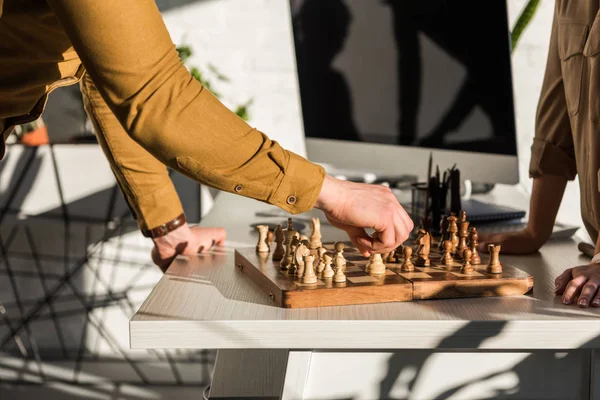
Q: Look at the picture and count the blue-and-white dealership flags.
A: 0